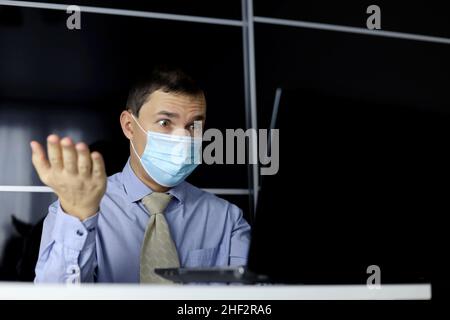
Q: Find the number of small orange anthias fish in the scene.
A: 0